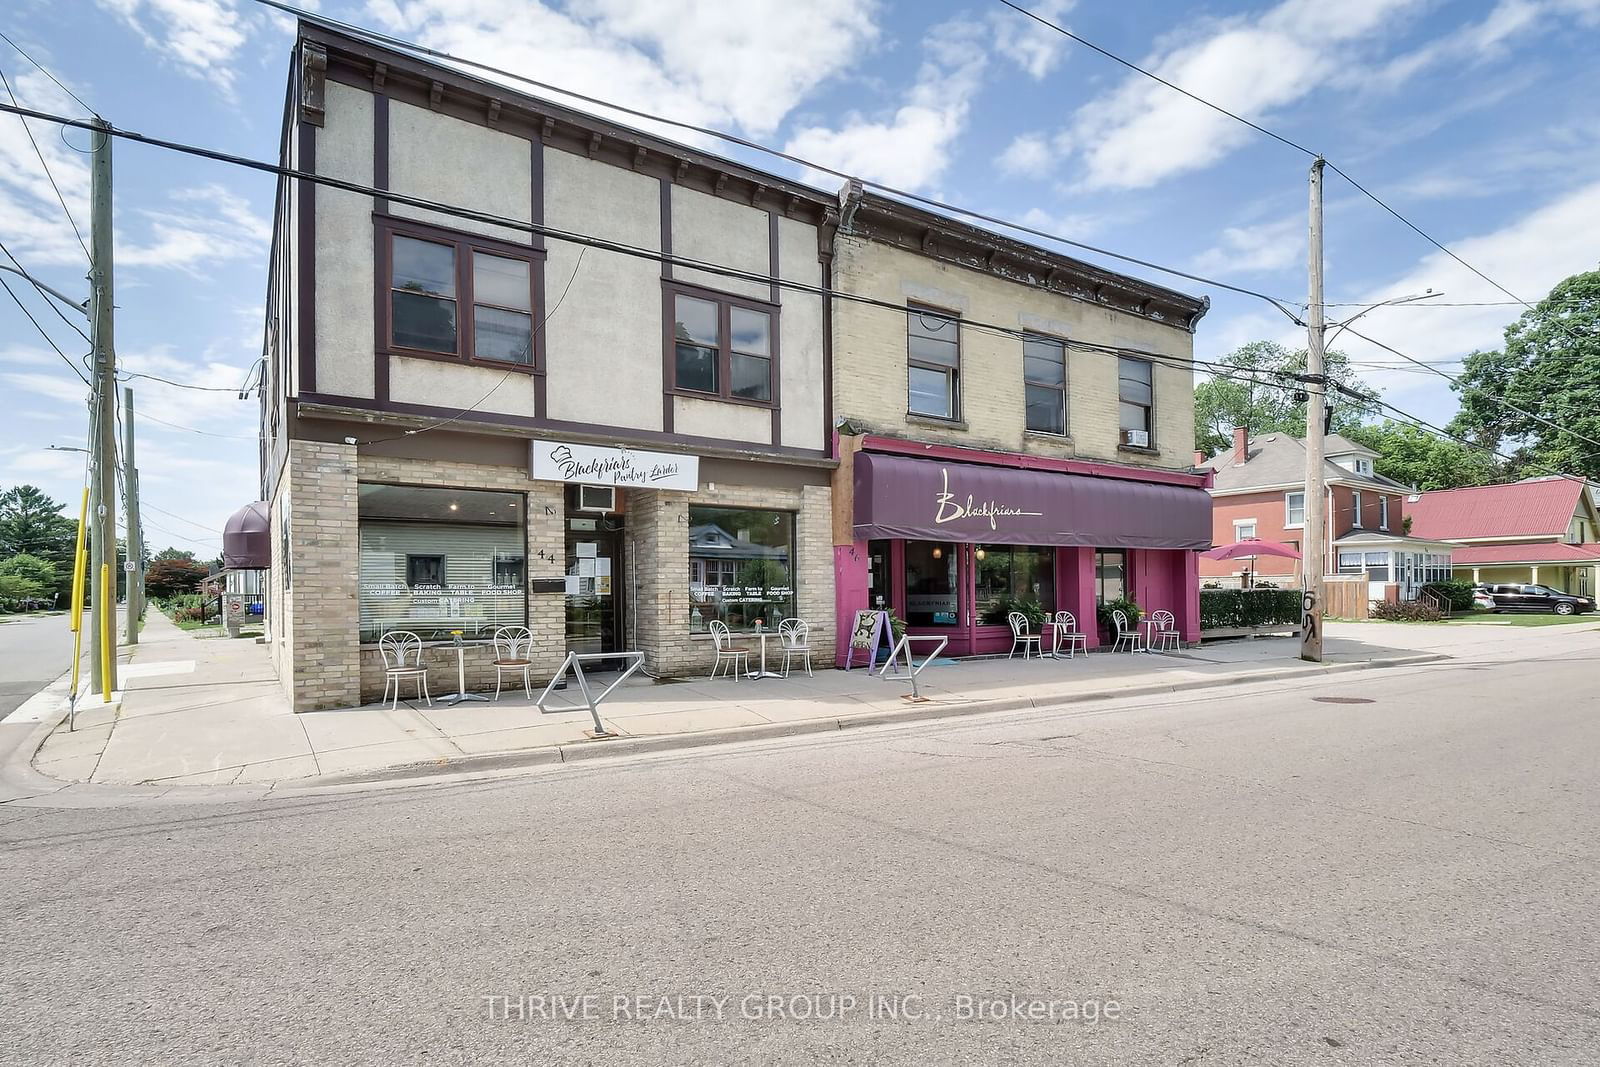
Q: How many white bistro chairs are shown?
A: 8